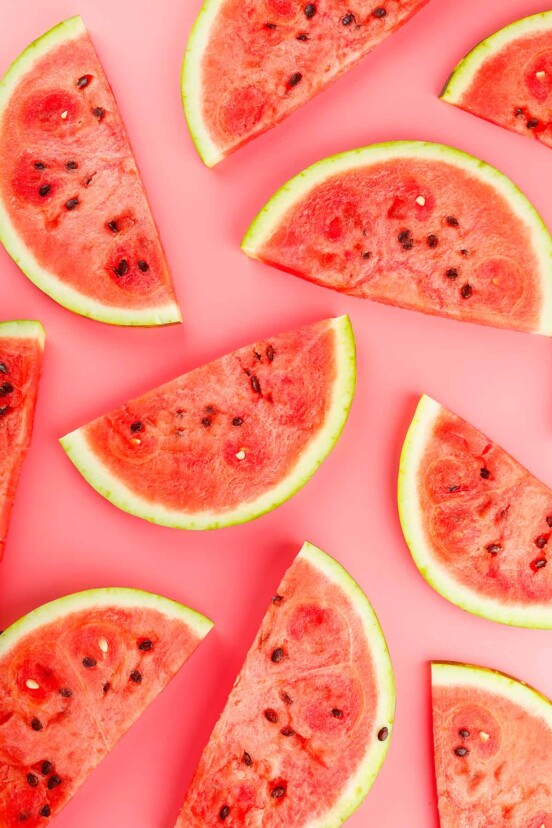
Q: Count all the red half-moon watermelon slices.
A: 10